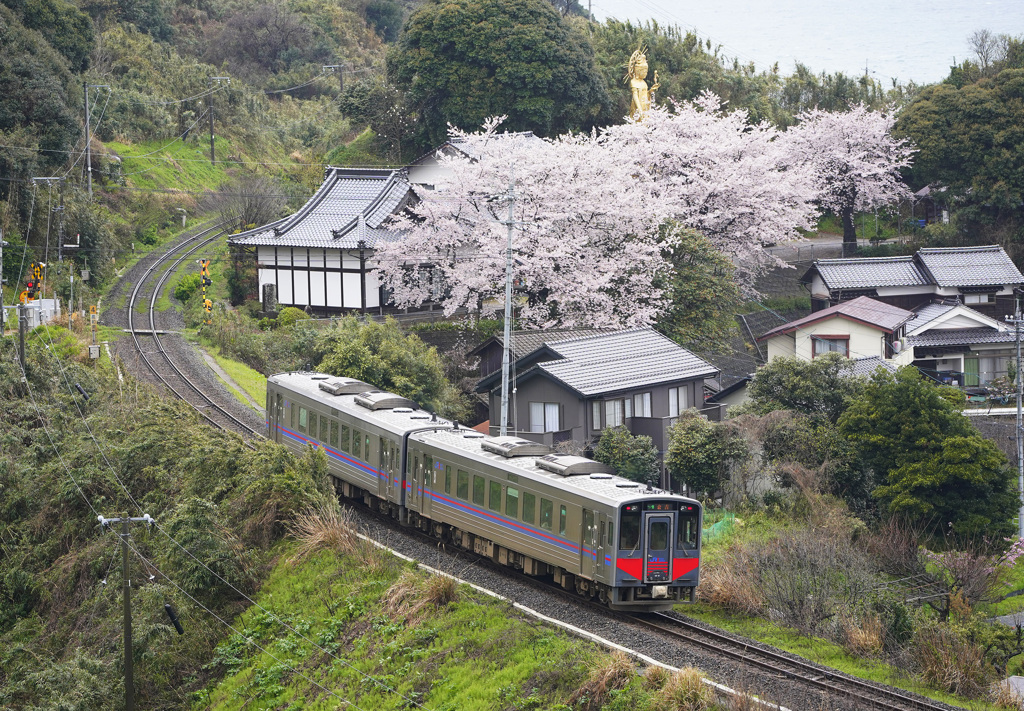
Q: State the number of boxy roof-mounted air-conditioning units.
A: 4